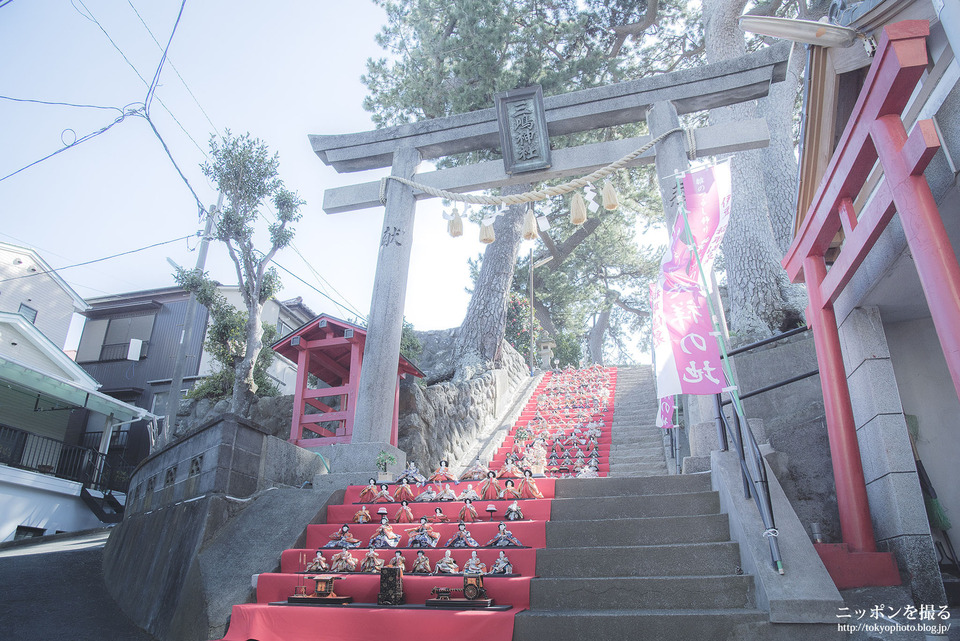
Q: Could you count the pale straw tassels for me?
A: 5